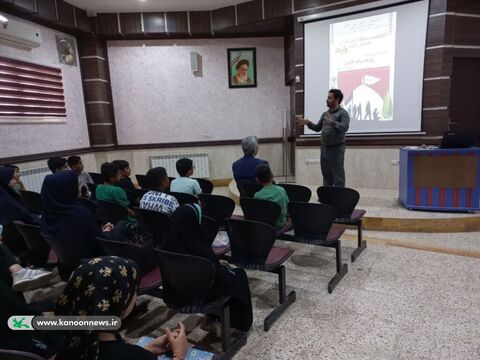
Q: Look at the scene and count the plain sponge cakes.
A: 0